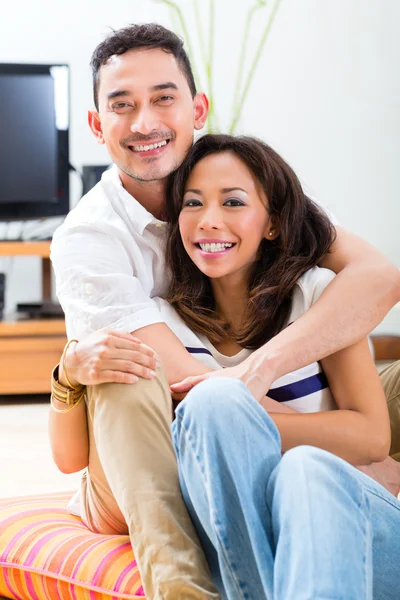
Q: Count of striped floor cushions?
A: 1